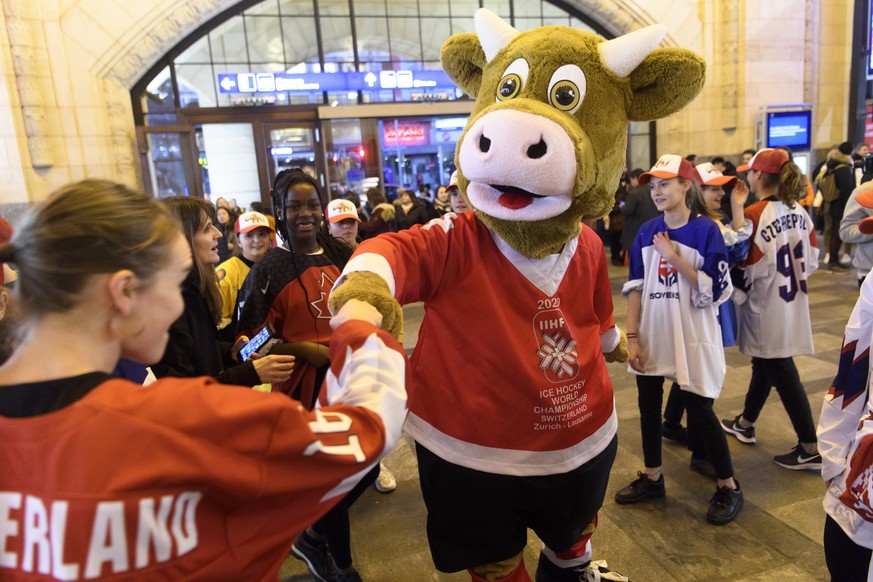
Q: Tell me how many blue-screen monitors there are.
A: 1